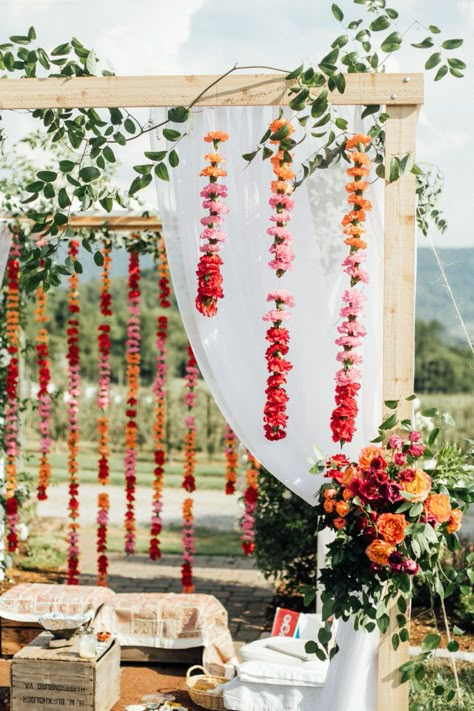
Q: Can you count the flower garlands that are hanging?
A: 12